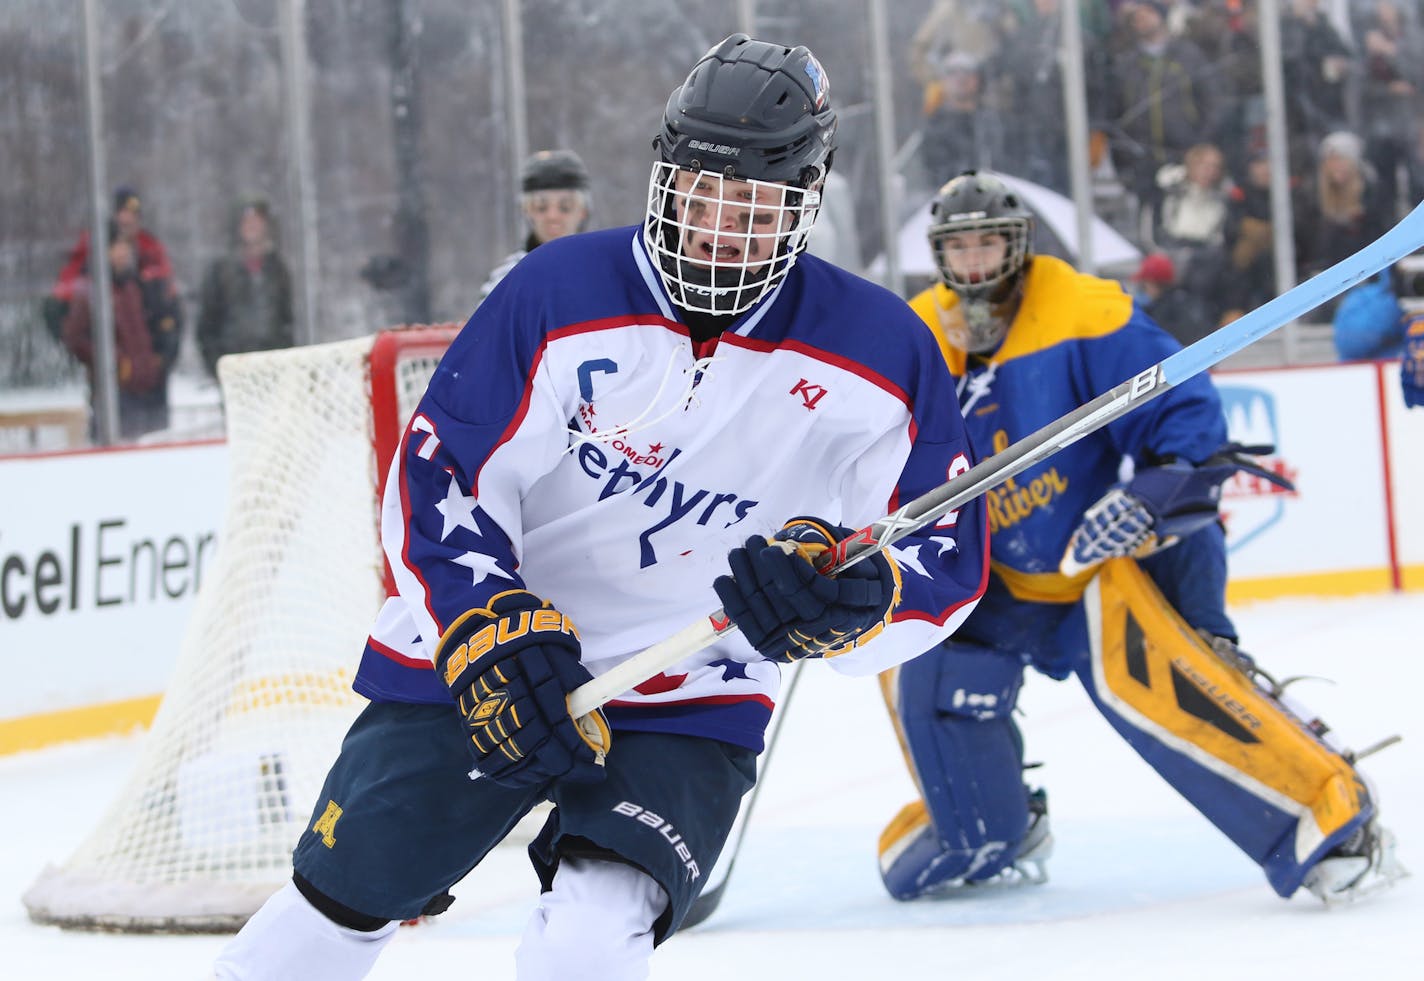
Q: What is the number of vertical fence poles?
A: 7